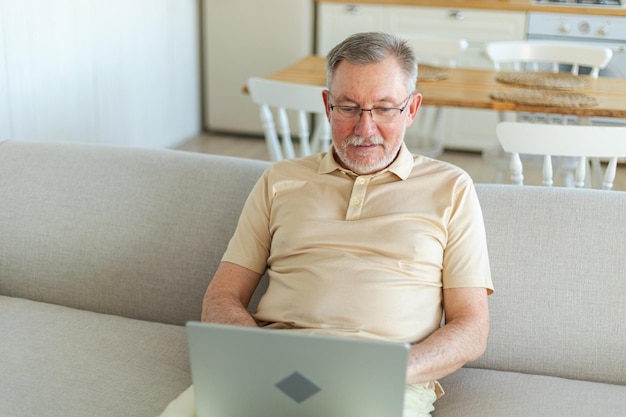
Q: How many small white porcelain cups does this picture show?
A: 0